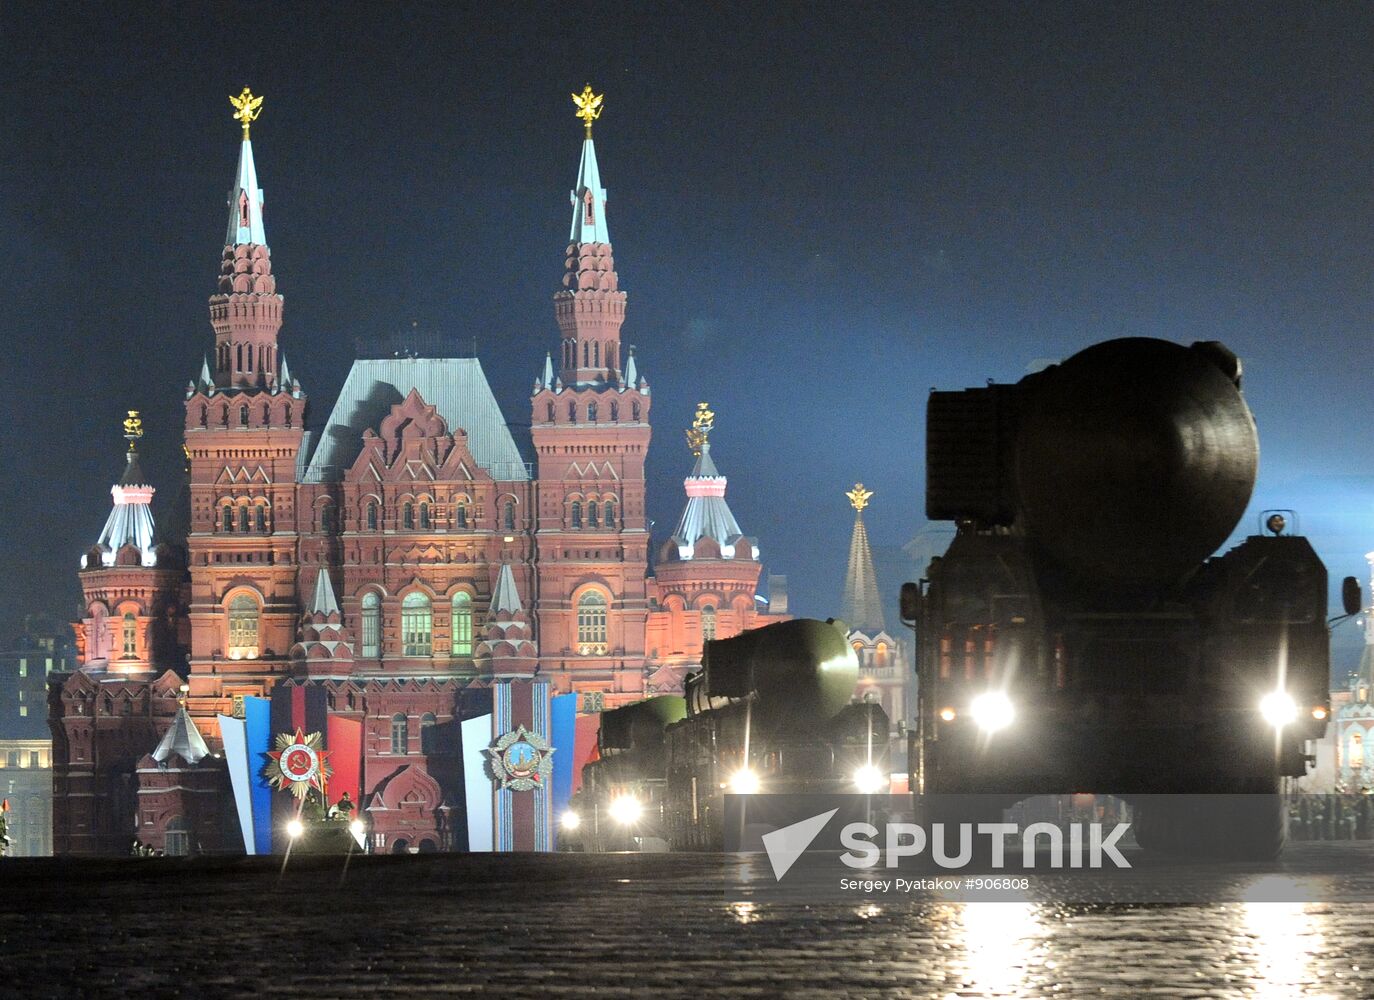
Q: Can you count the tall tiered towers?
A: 2